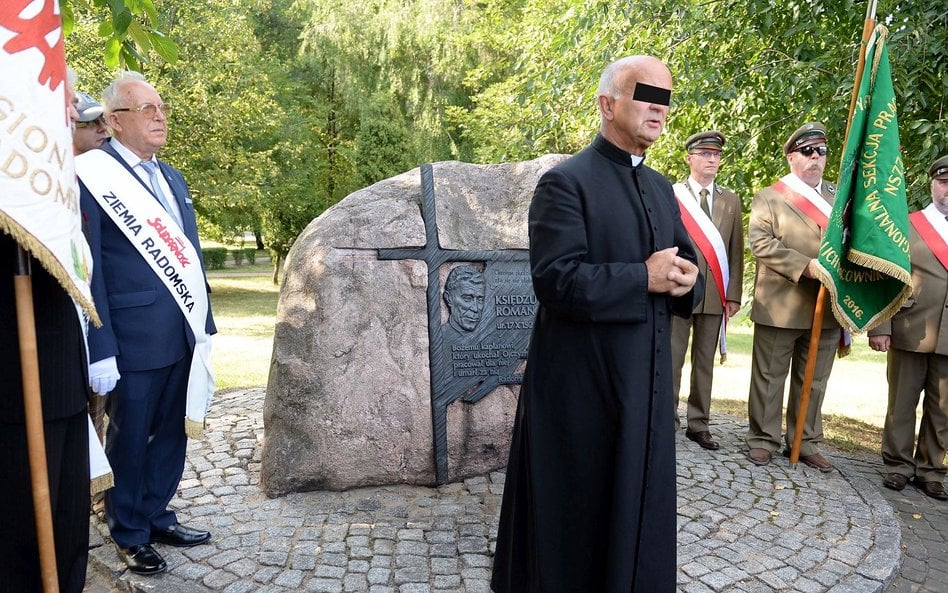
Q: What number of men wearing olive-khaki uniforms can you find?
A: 3